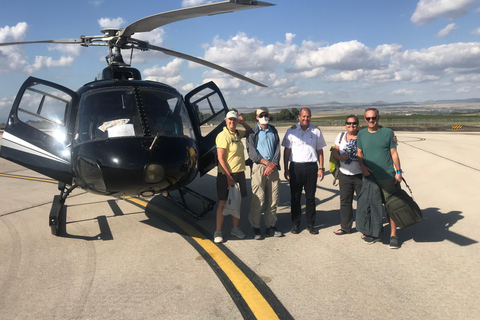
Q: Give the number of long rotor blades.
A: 3